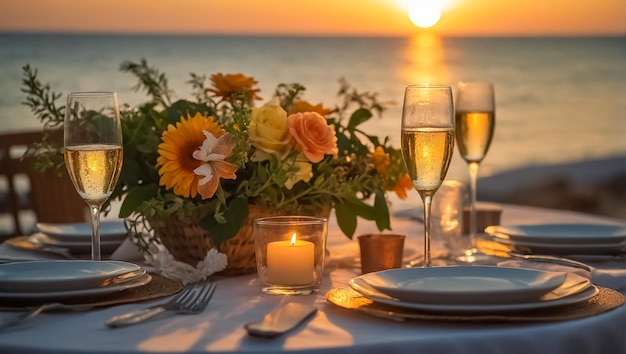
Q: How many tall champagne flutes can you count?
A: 3